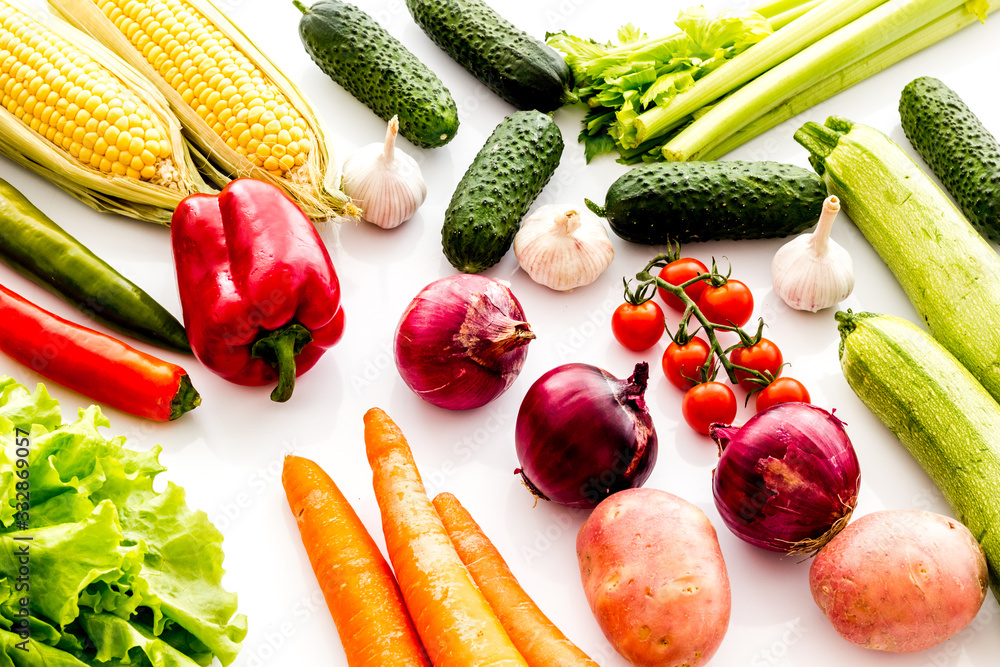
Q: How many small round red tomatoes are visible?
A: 7